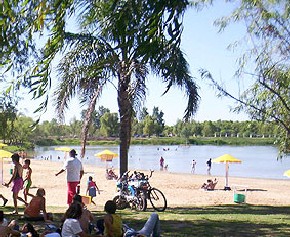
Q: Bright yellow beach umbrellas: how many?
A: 6